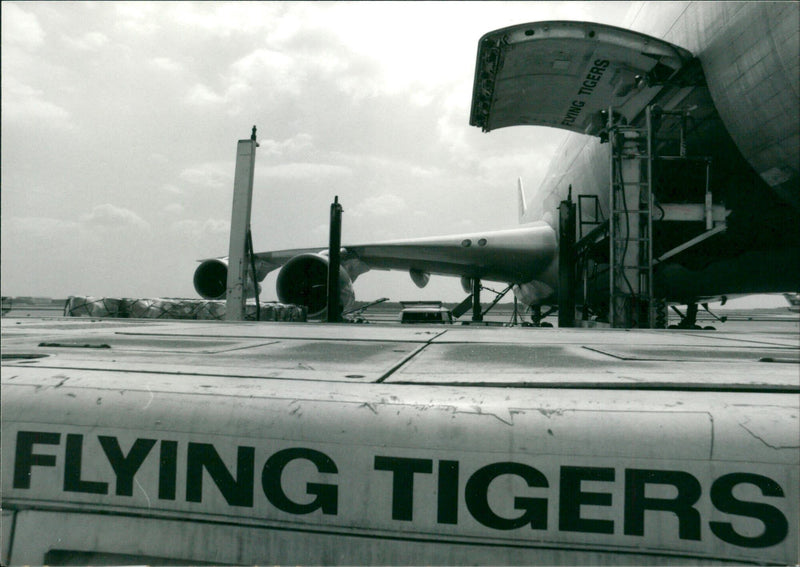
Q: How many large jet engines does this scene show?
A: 2